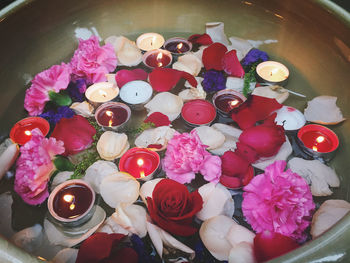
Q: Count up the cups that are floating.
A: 14